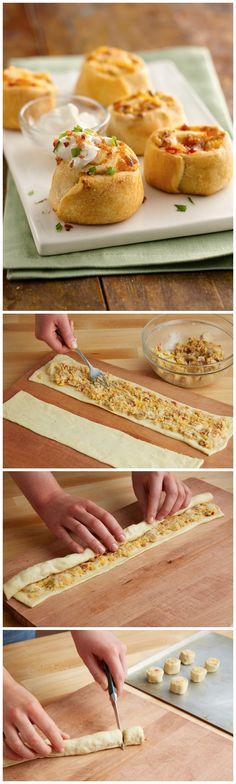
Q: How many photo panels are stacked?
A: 4